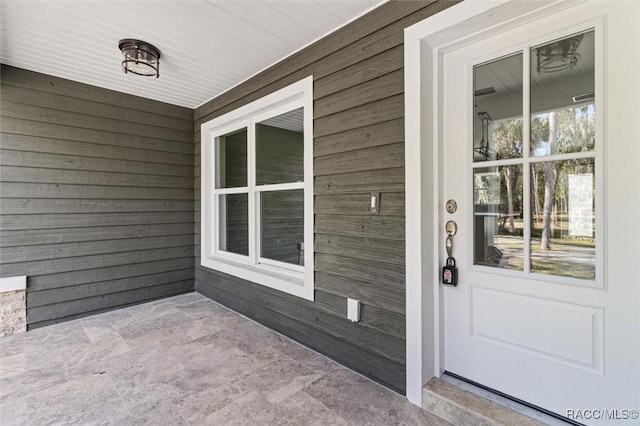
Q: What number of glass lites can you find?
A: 8